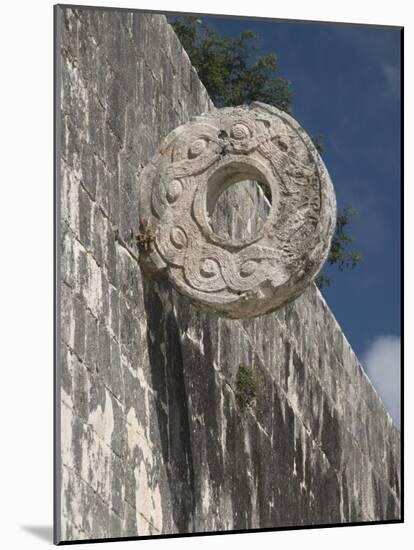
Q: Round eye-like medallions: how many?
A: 6